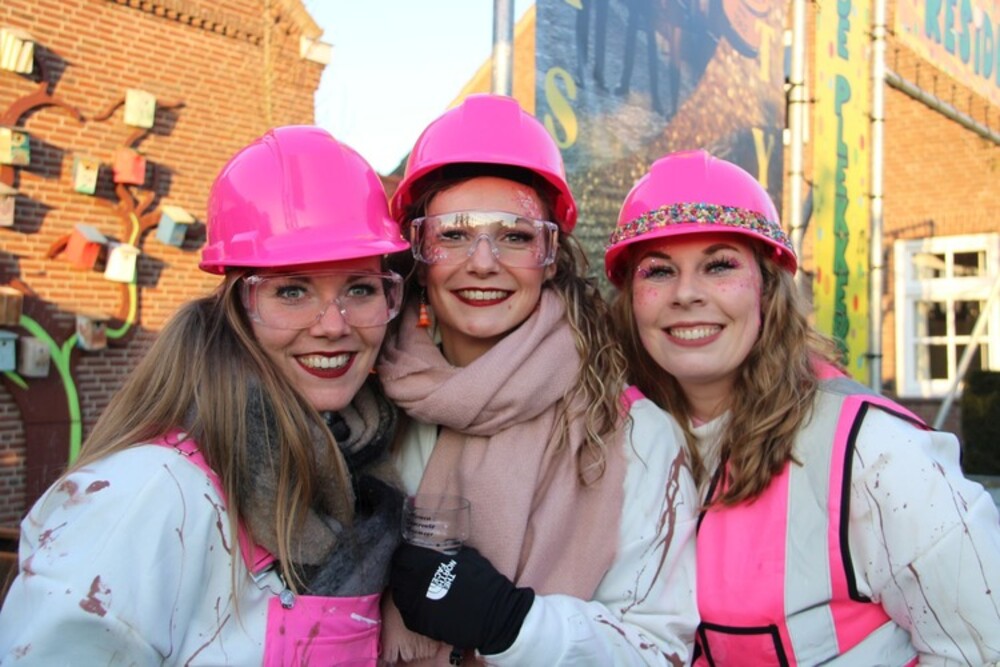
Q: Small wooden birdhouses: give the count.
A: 13